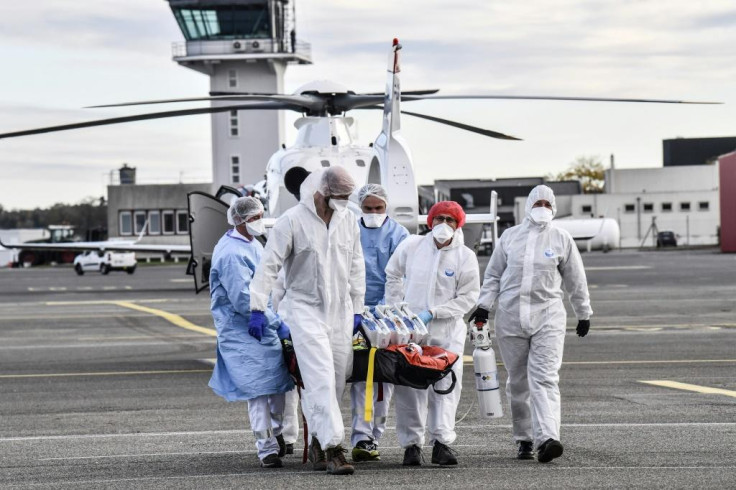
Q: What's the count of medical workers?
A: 5